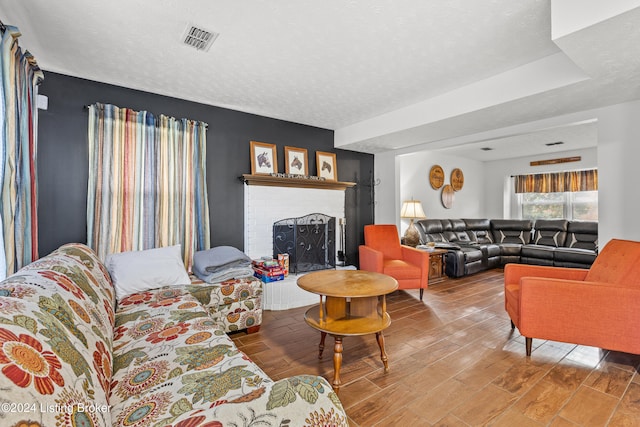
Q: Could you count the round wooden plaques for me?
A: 3